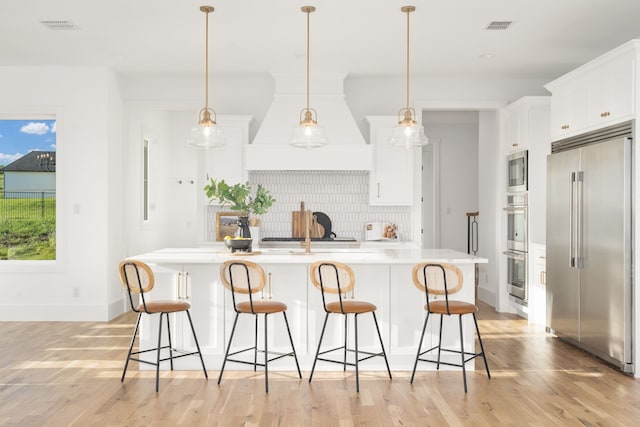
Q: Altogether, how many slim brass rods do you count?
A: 3